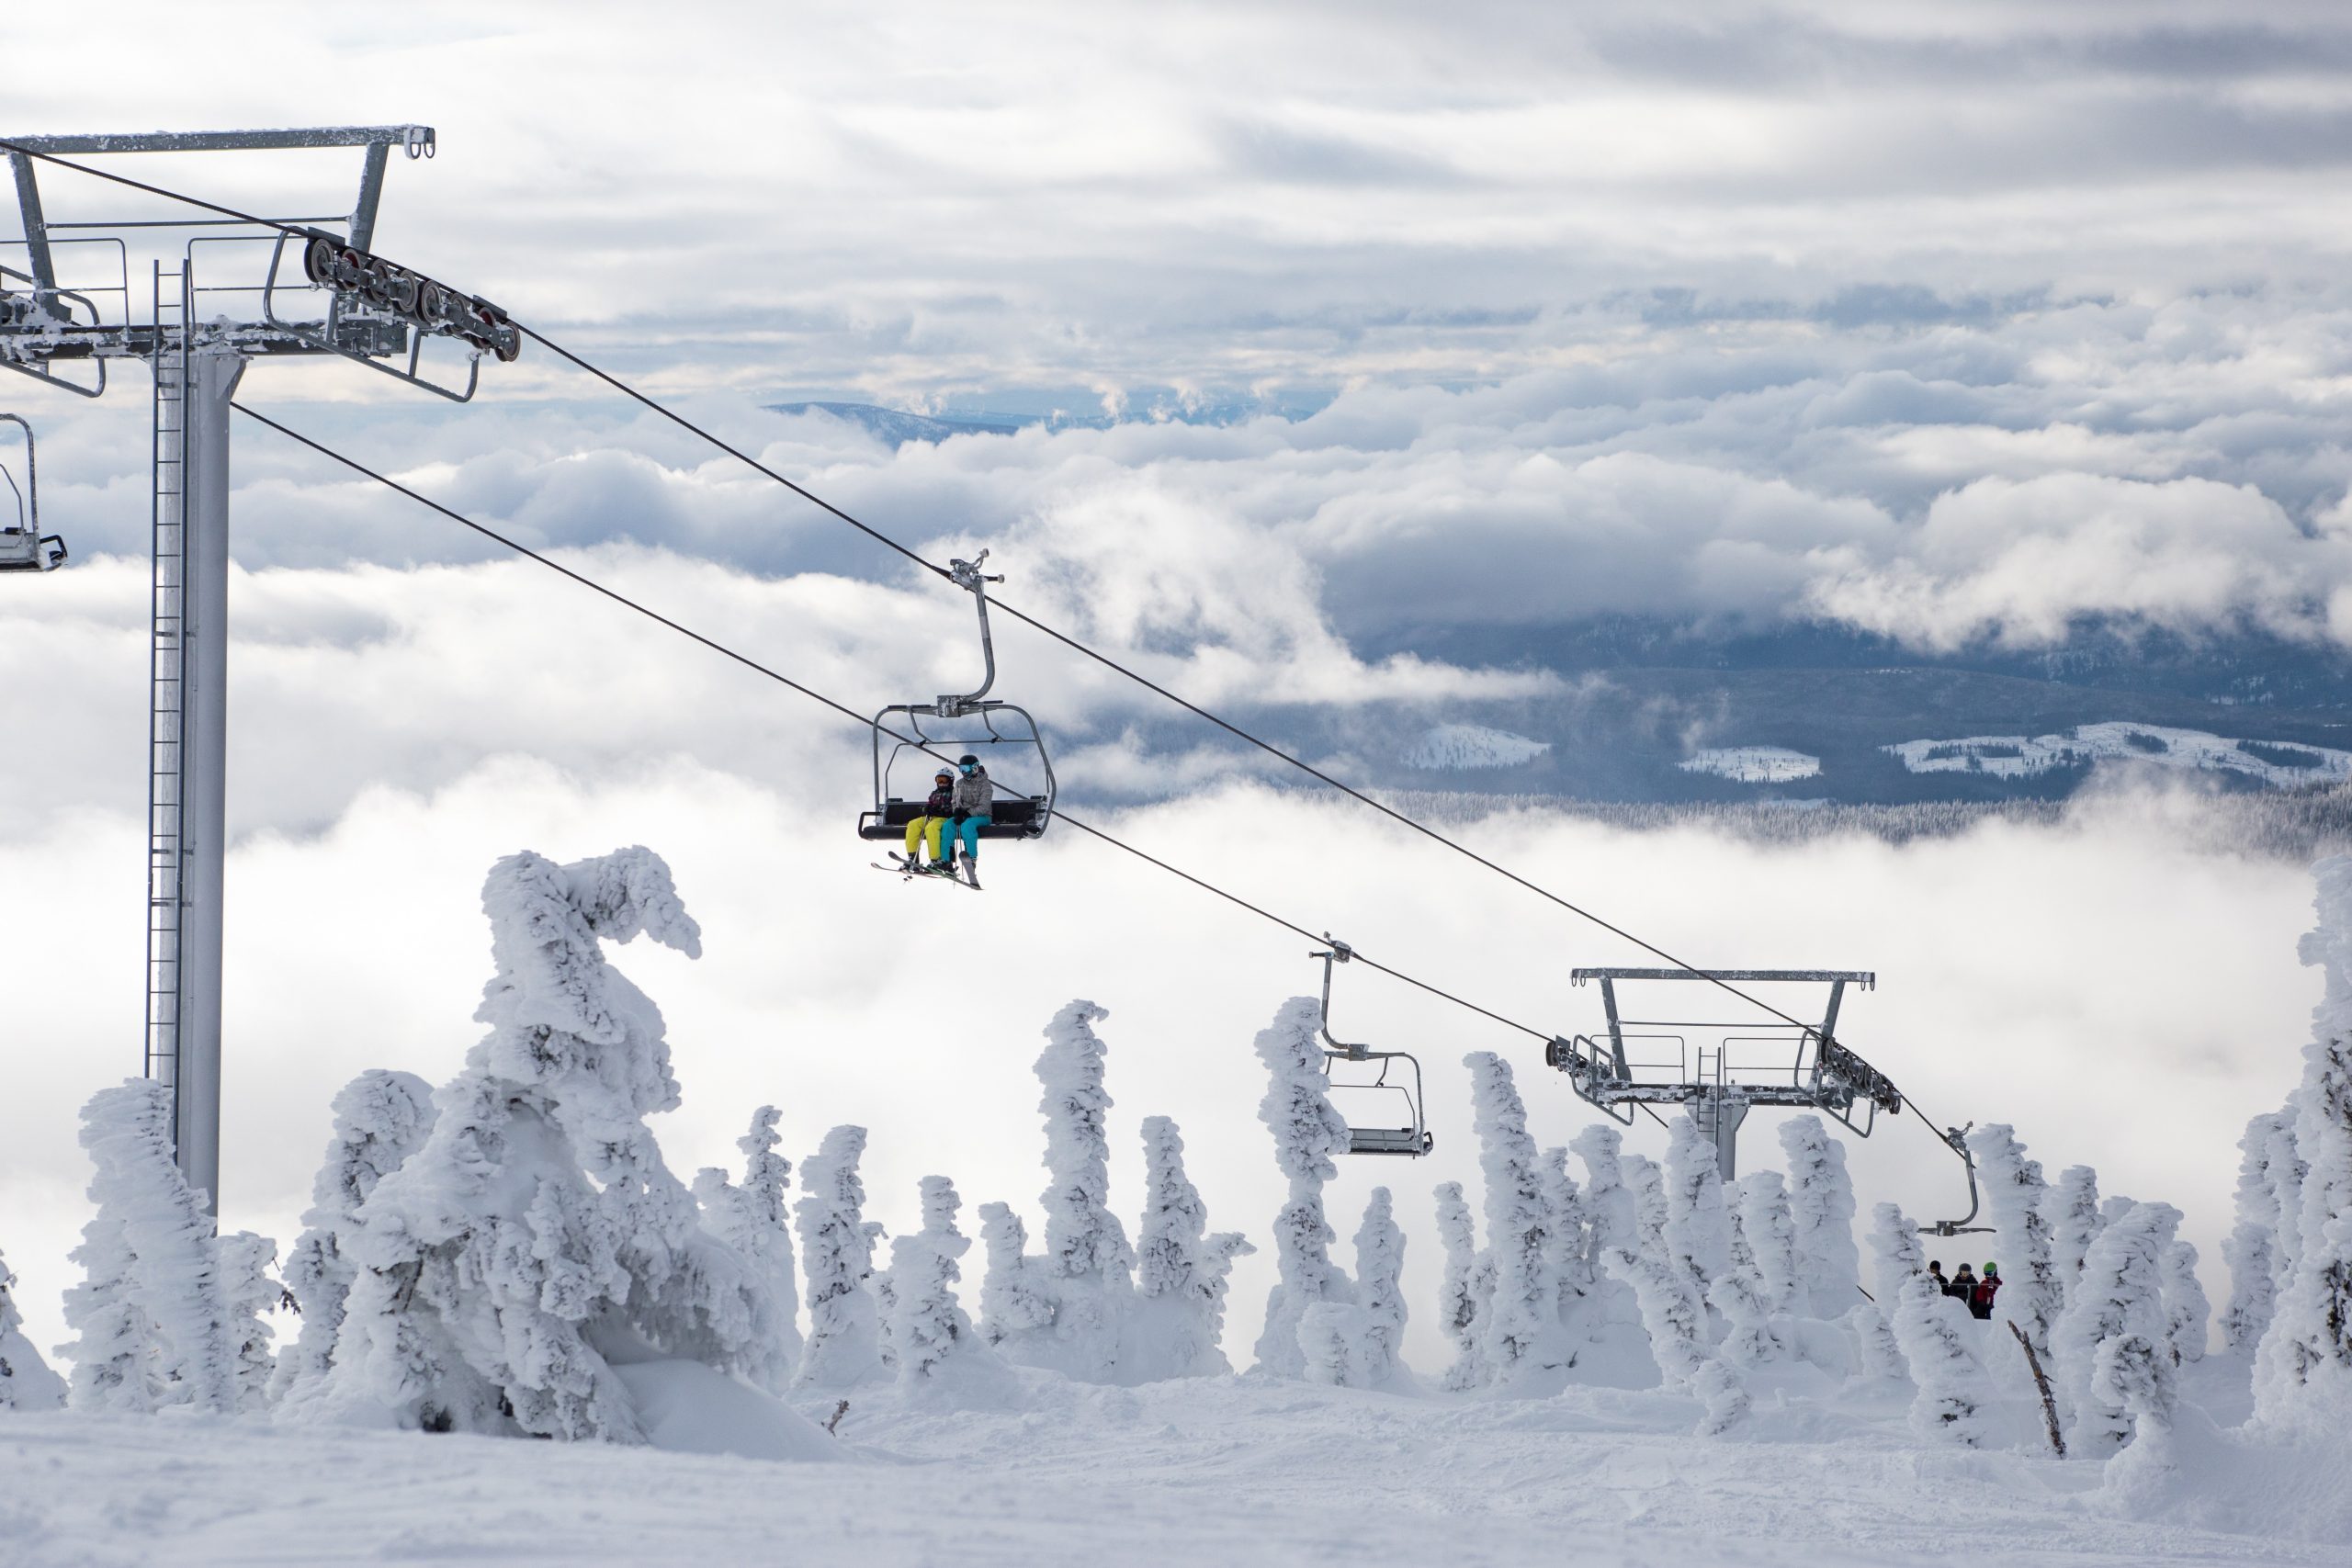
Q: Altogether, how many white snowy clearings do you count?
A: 3